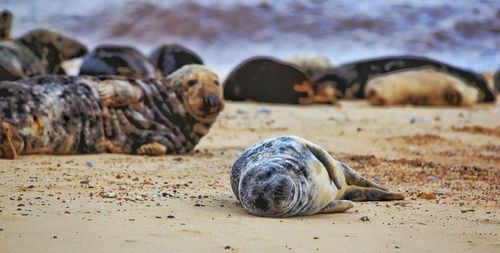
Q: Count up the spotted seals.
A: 2